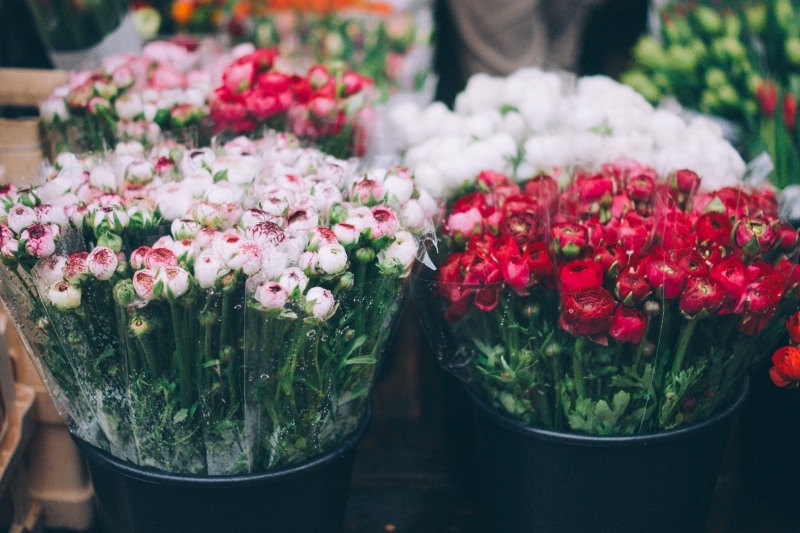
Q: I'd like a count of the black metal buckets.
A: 2